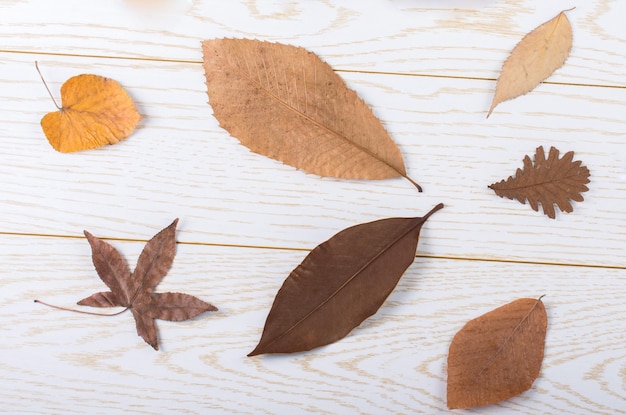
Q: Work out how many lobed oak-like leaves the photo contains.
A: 1